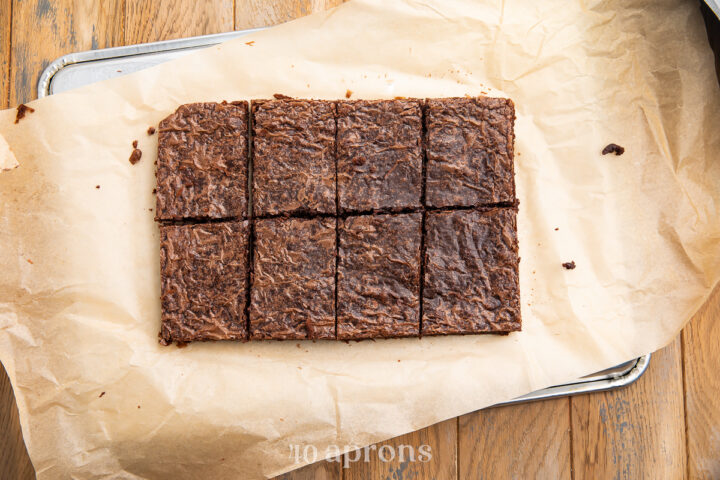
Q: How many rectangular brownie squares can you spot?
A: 8